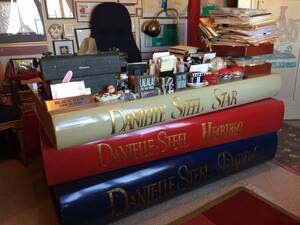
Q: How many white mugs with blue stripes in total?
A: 1